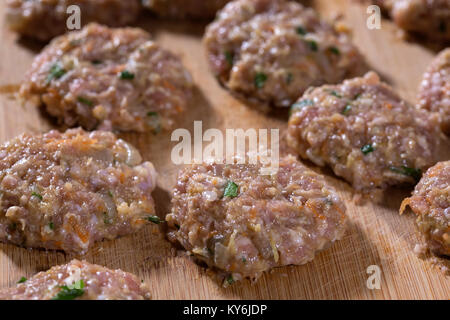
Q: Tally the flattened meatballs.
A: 11